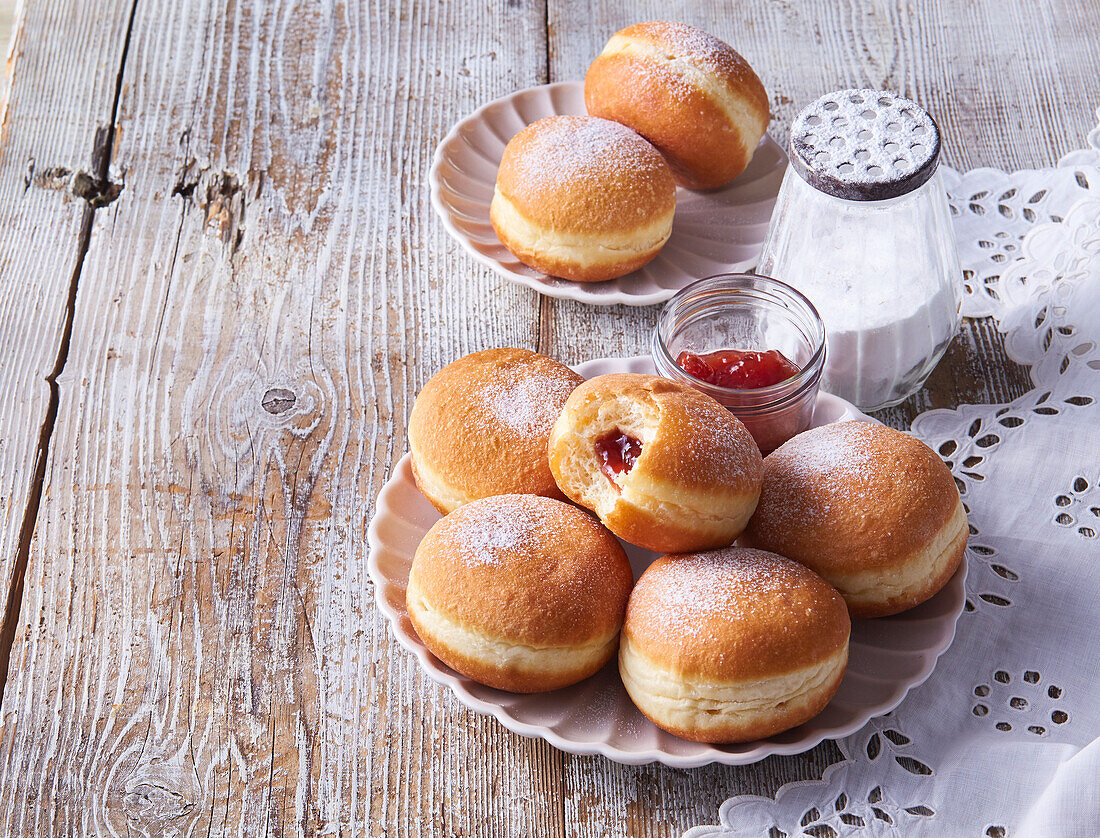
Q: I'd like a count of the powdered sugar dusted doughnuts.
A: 7